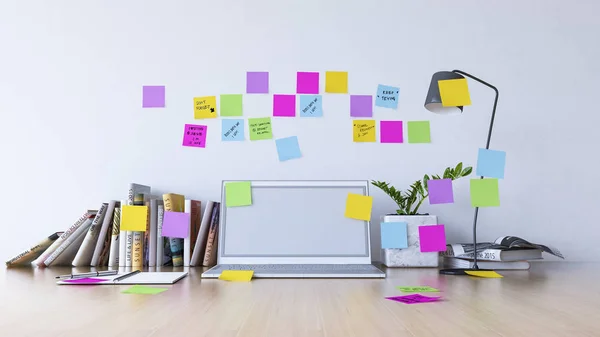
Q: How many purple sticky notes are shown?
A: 5